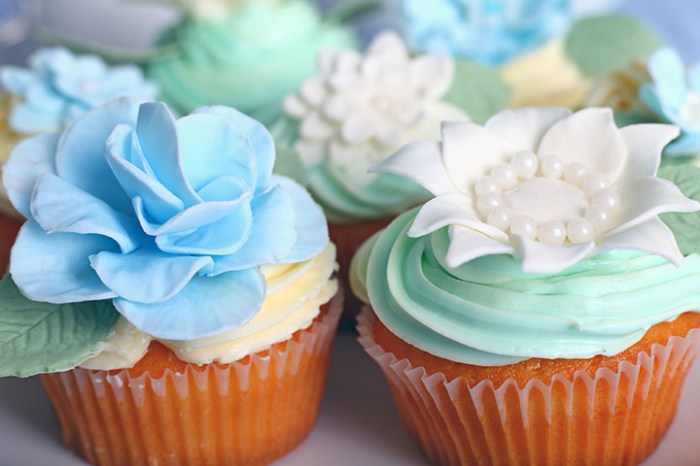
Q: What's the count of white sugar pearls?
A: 13